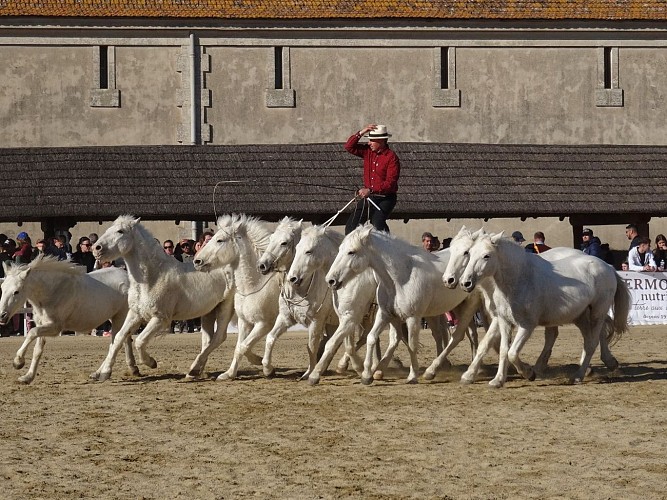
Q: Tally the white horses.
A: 8